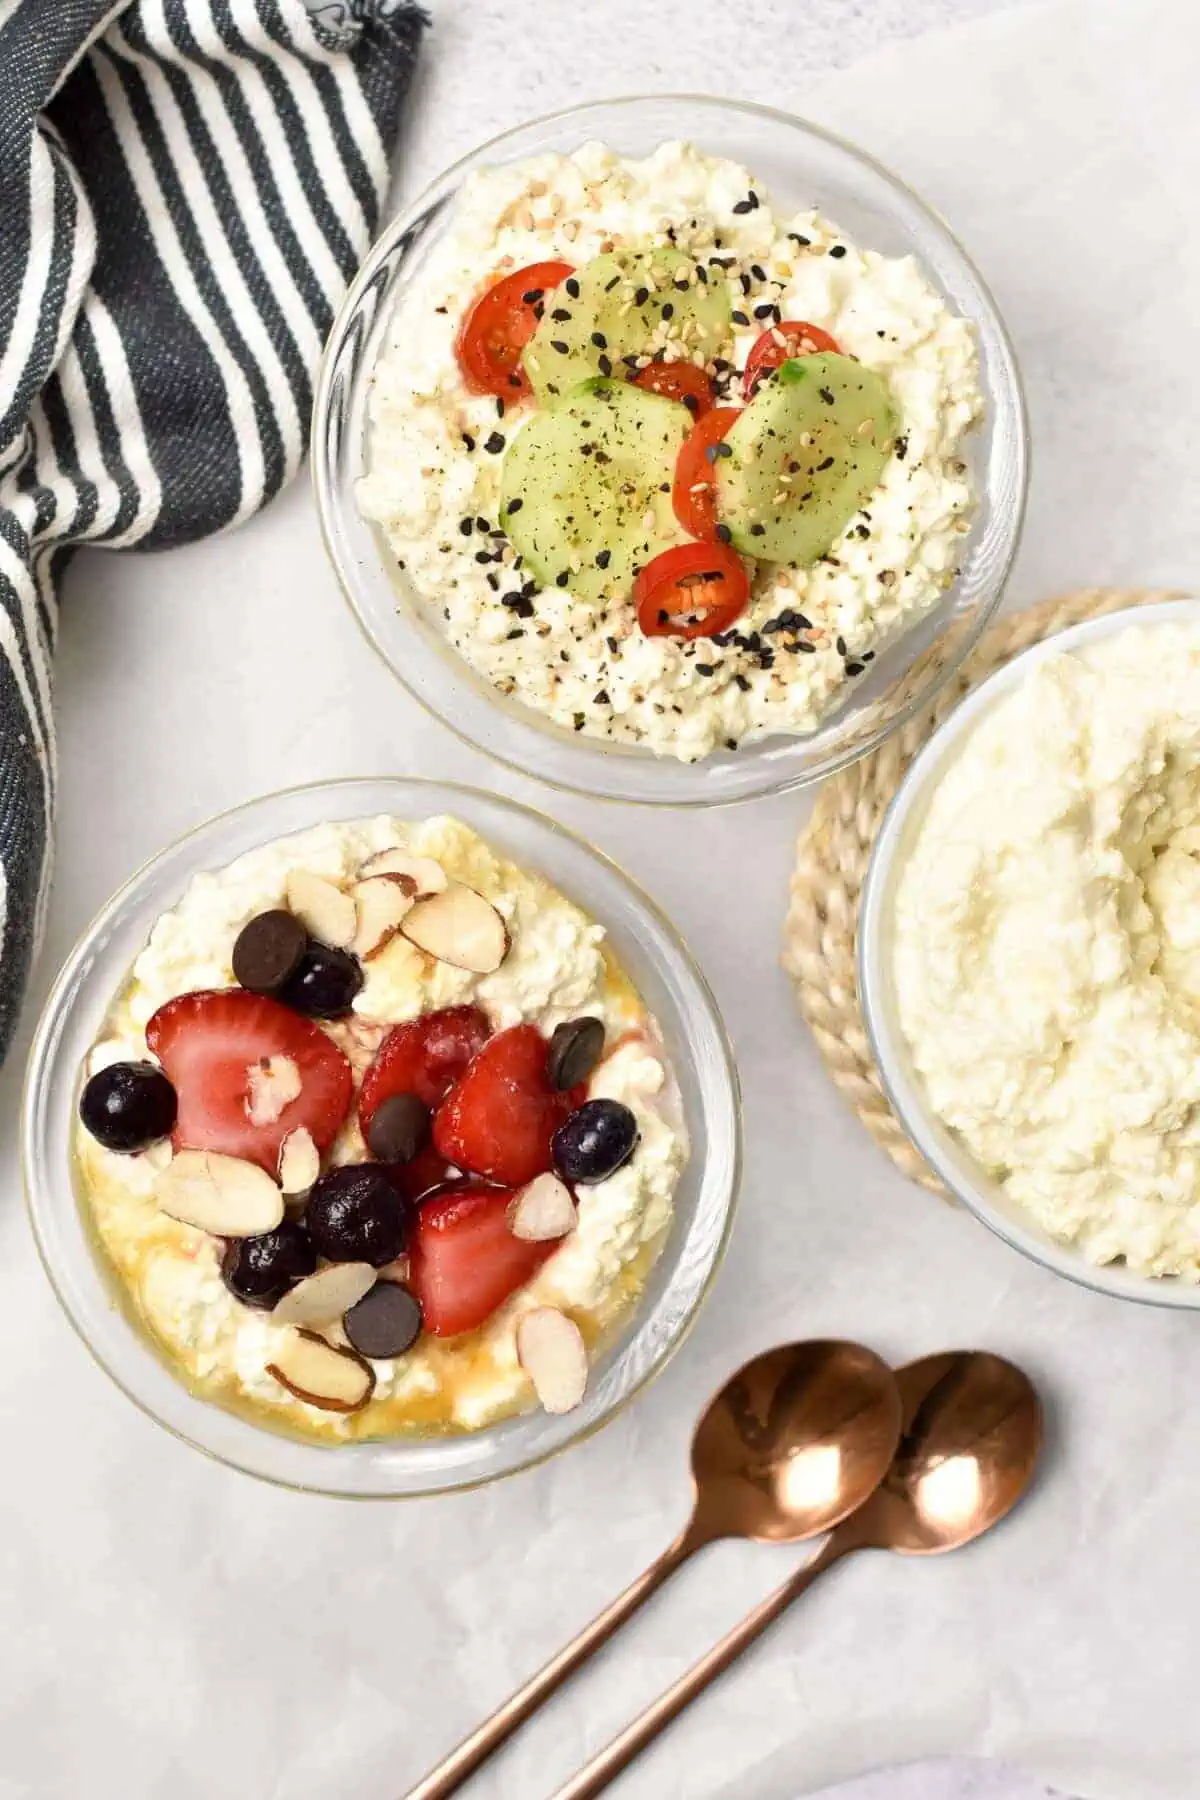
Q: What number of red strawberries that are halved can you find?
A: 4